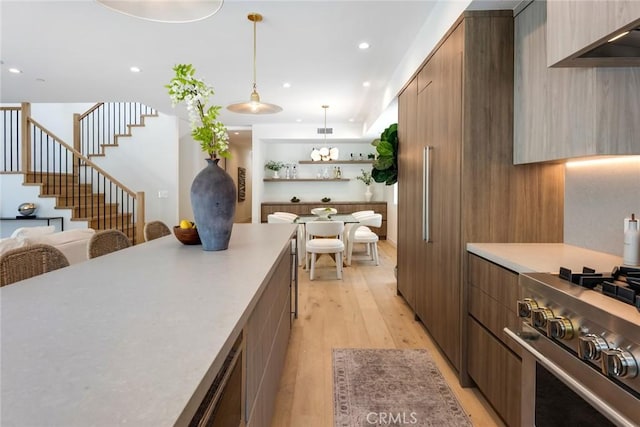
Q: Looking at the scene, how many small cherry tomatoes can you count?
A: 0